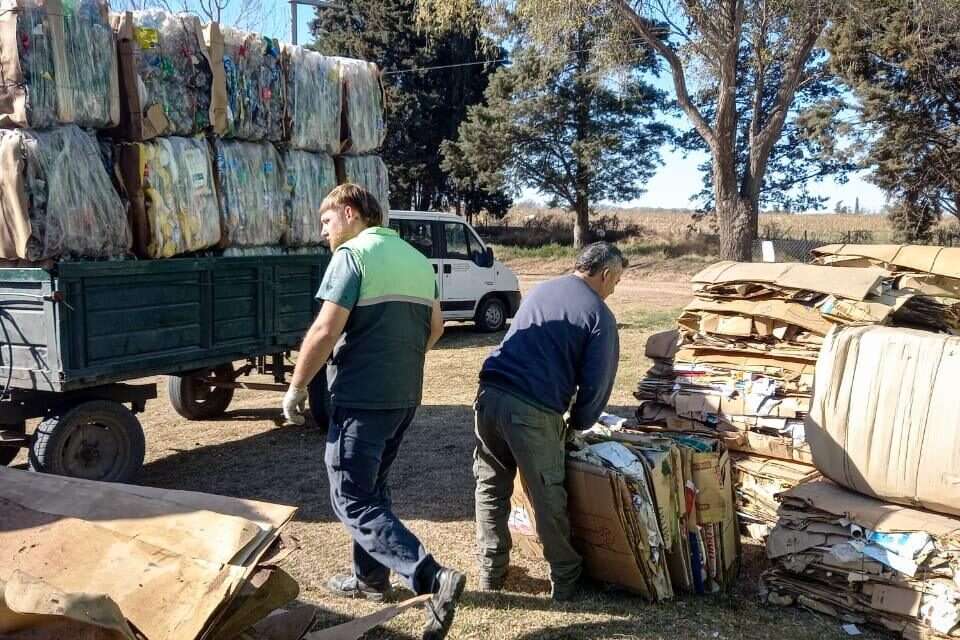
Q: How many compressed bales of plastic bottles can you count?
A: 10